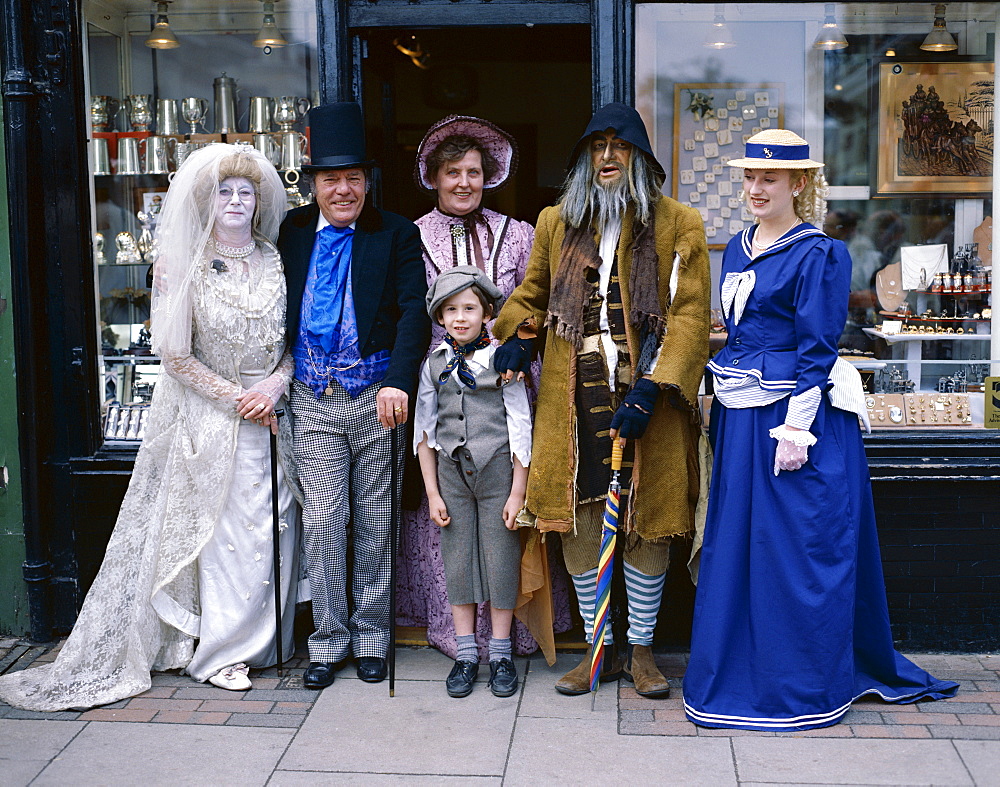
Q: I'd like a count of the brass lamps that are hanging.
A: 5